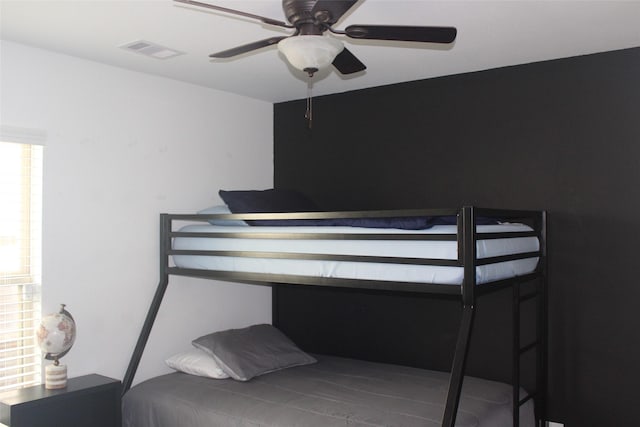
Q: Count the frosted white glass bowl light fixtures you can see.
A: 1